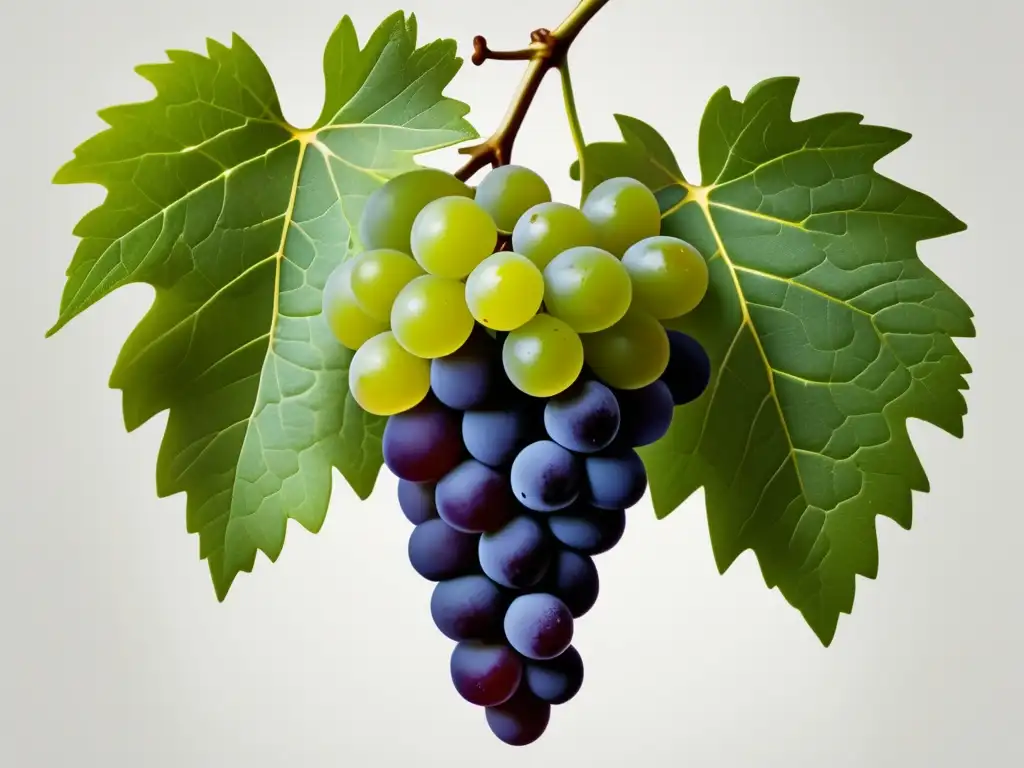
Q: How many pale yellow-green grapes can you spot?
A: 14